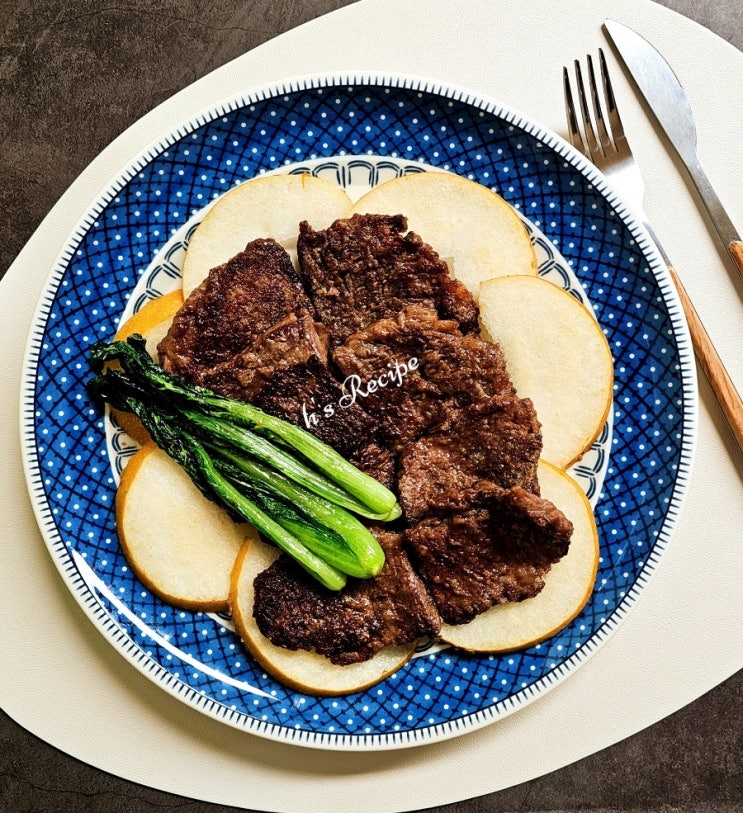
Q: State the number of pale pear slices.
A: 7